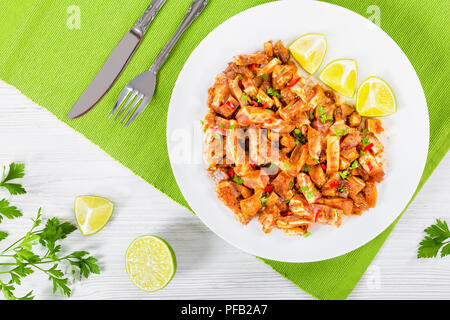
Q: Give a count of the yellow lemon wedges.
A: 4